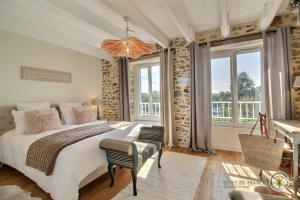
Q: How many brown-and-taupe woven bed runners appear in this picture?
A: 1